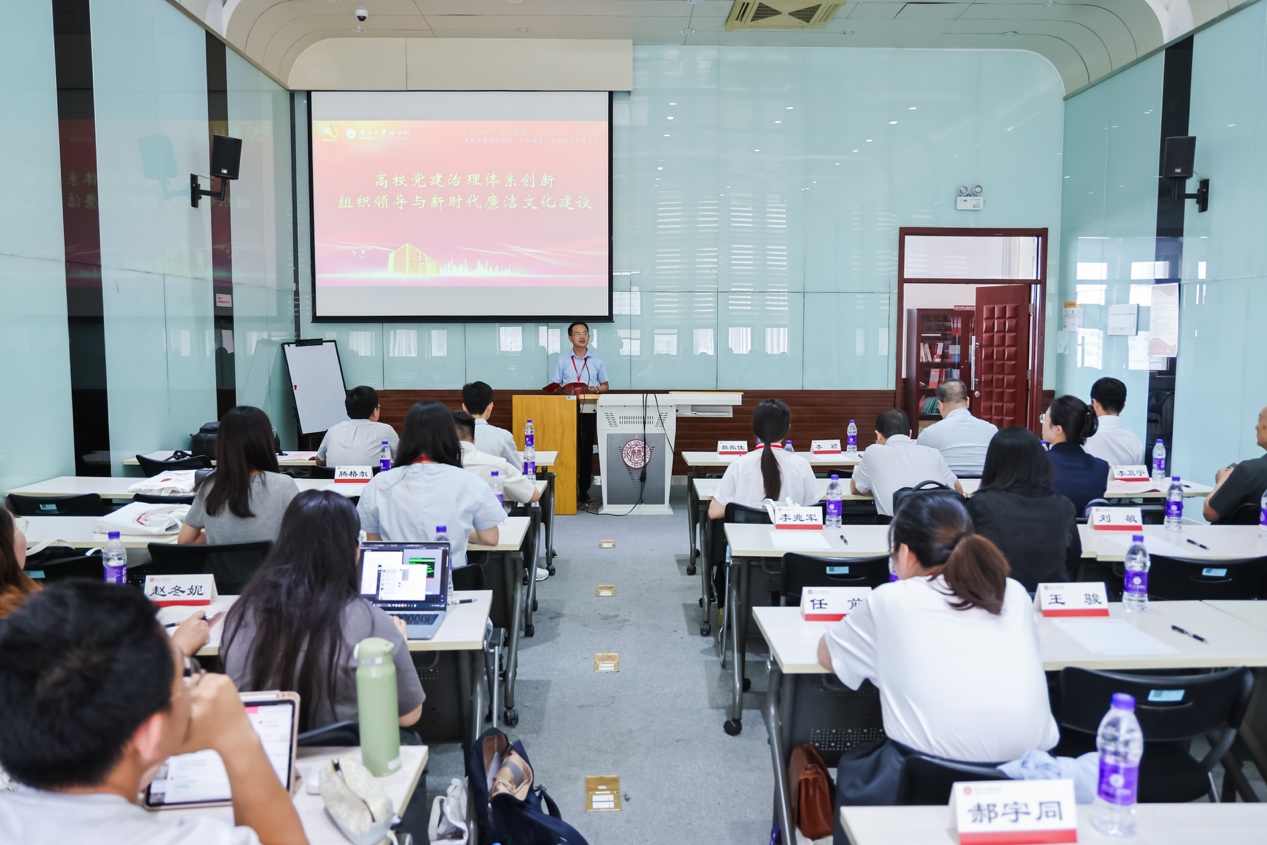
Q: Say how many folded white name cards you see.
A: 10